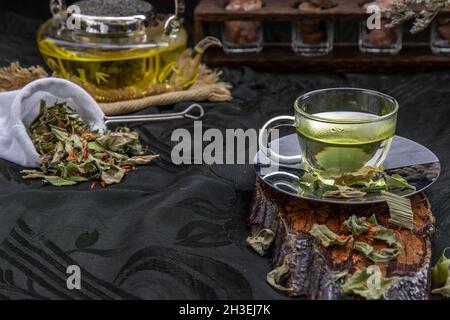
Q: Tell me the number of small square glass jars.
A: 4